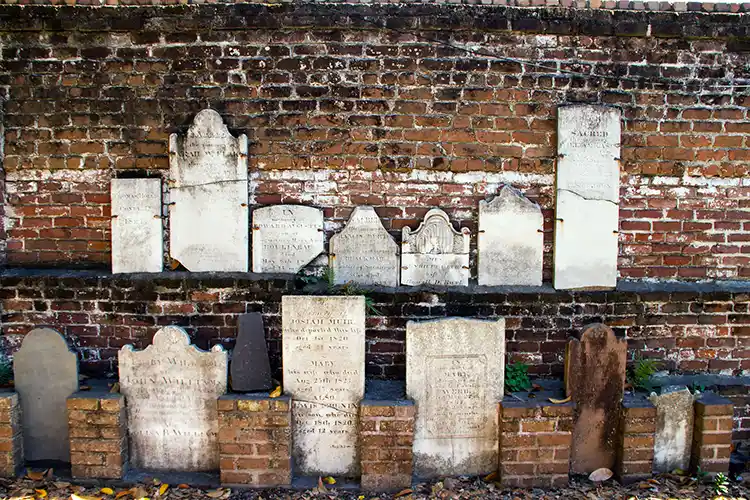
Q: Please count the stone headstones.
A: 14